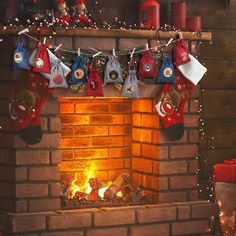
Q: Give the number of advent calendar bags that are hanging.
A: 10